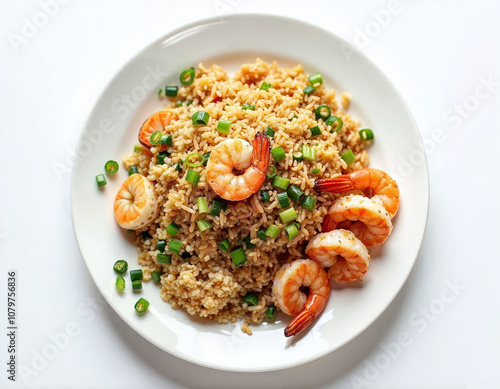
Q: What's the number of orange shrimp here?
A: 5